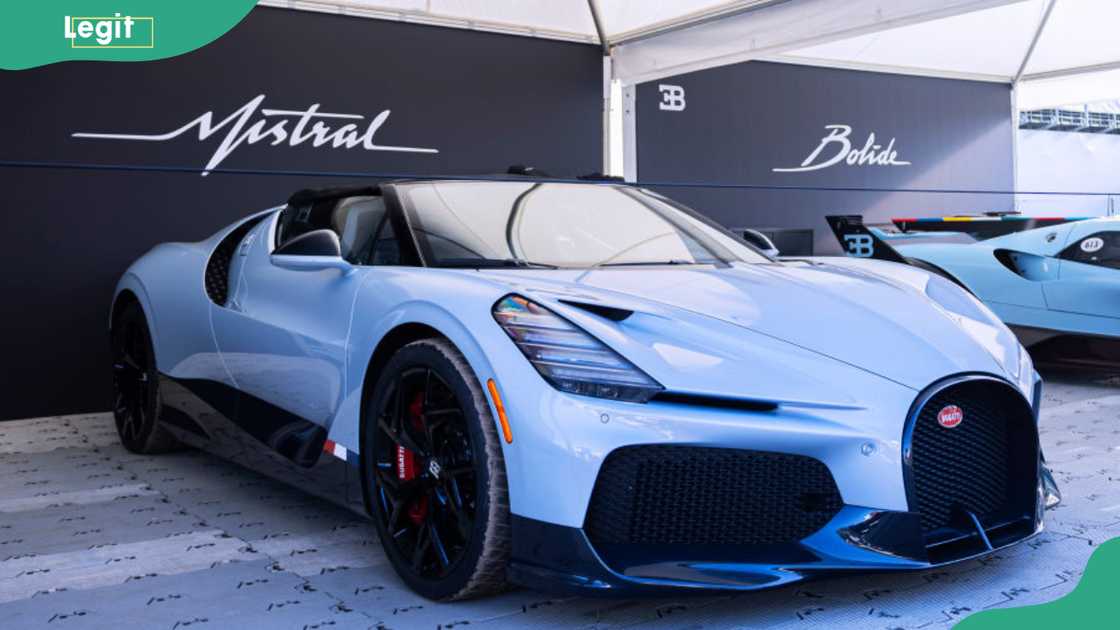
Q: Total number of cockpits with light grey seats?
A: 1